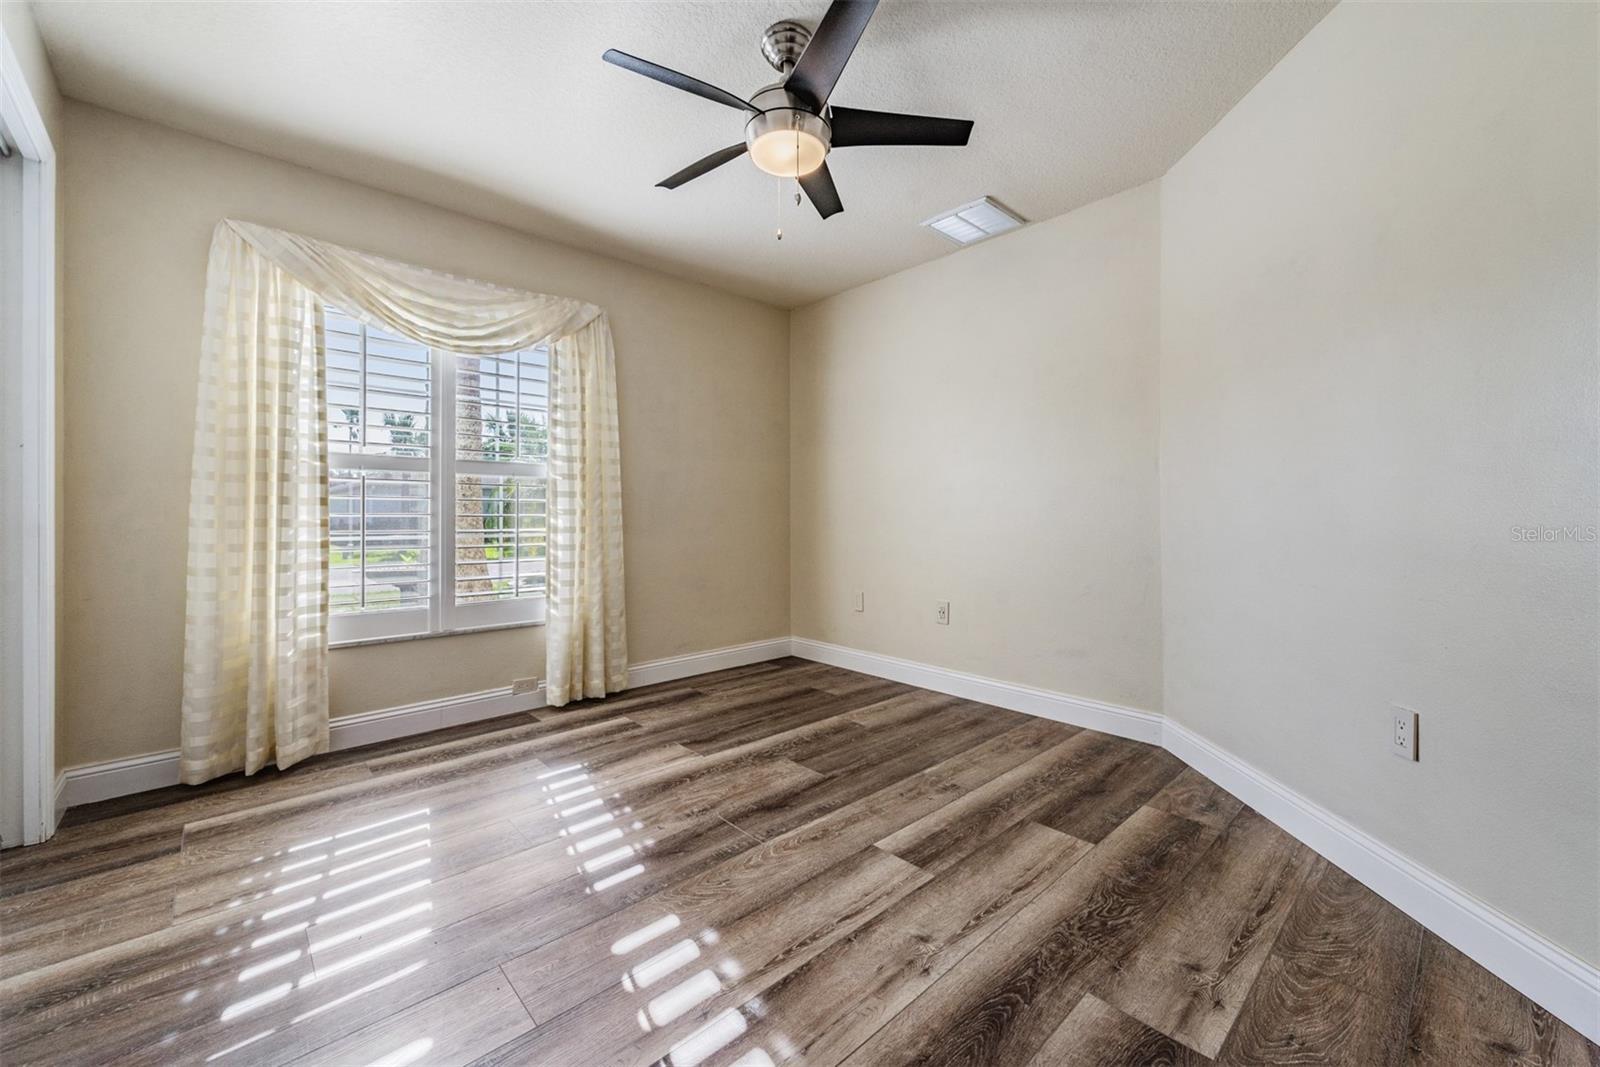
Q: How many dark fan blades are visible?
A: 5